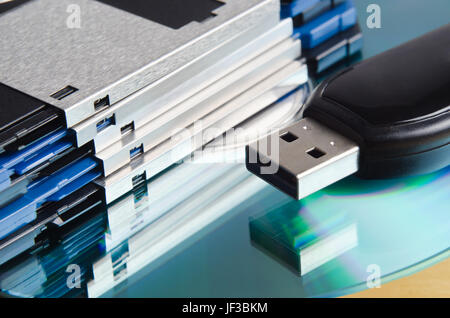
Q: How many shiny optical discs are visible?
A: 1